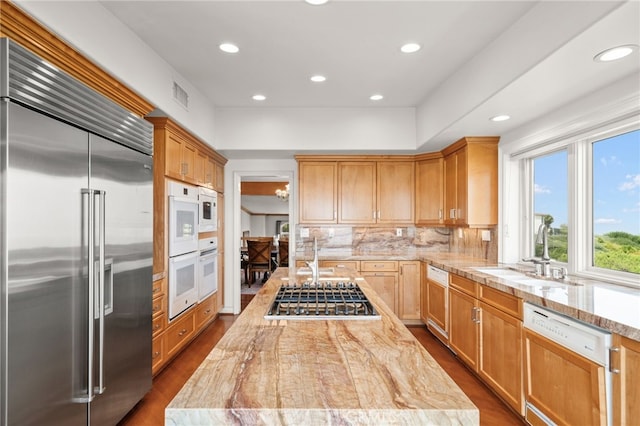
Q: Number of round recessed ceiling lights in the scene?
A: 8